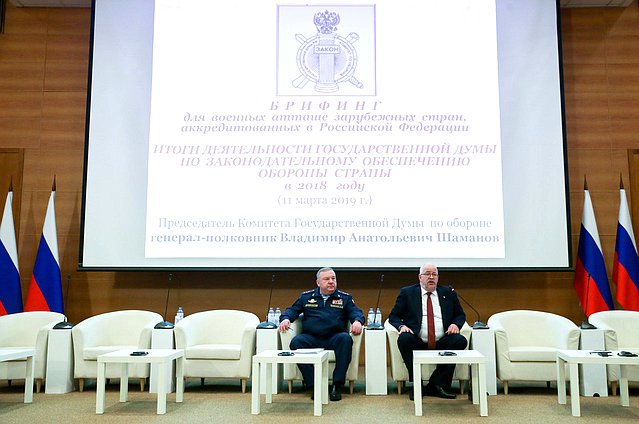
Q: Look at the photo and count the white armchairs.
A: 7